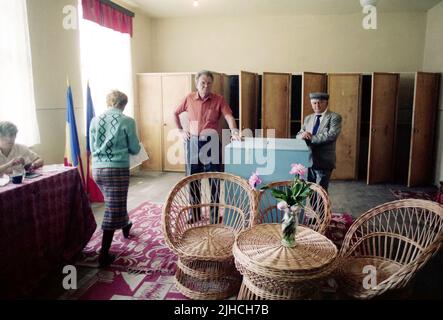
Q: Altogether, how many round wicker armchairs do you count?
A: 3